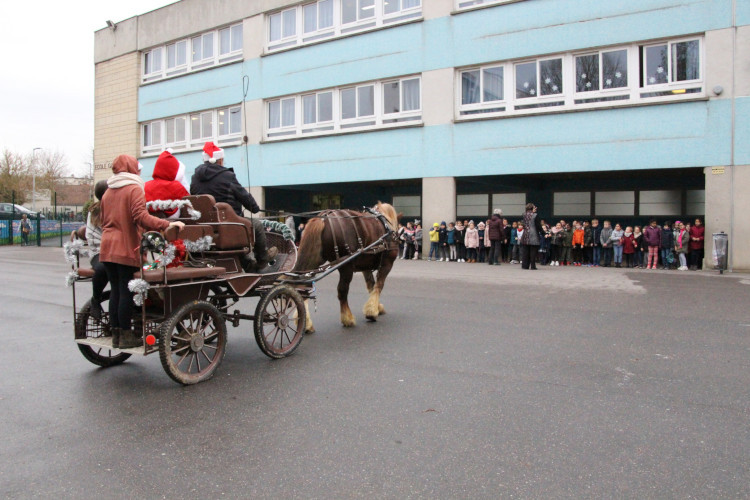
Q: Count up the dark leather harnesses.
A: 1